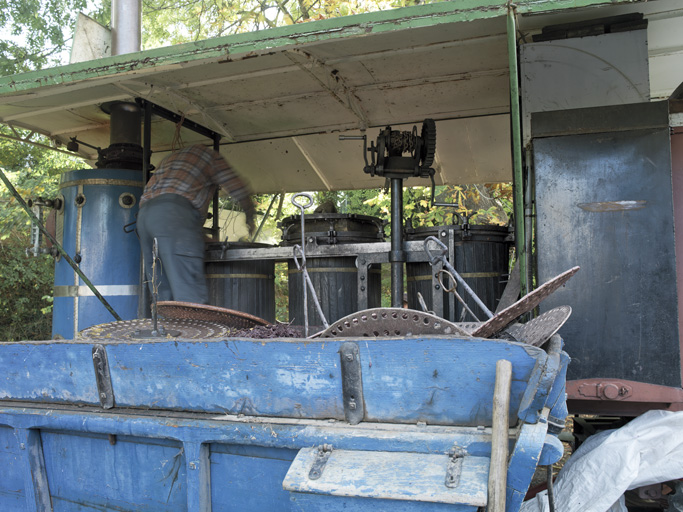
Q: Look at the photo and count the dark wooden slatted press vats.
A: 3